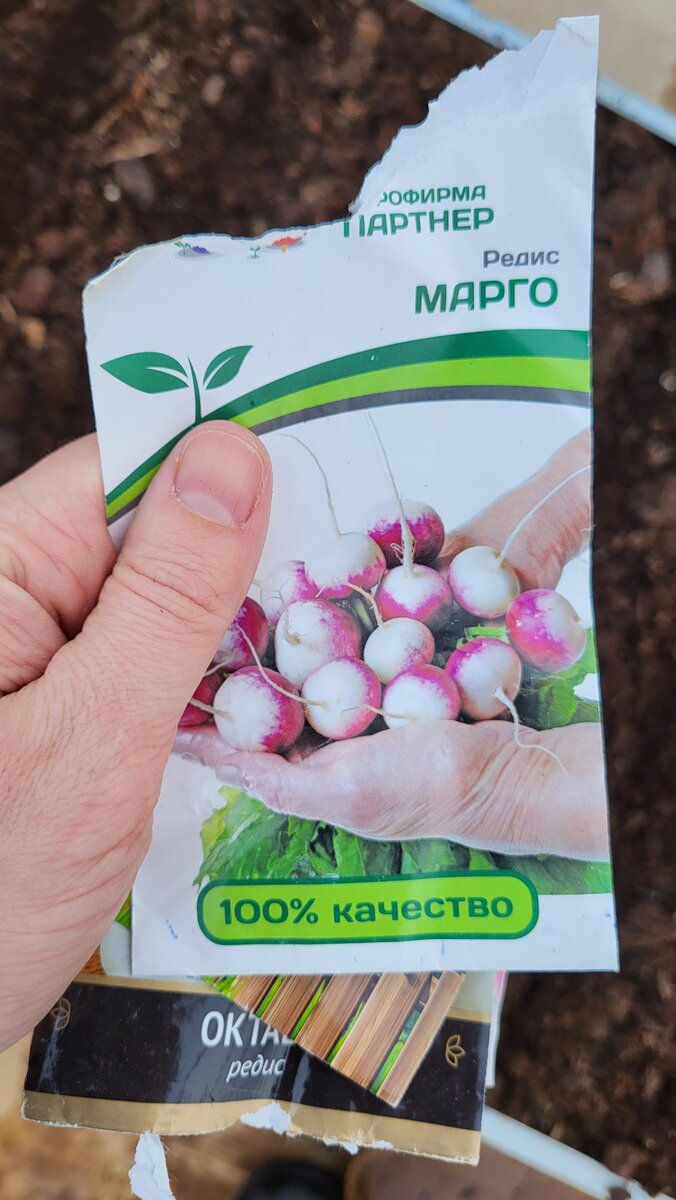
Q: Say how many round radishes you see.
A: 14